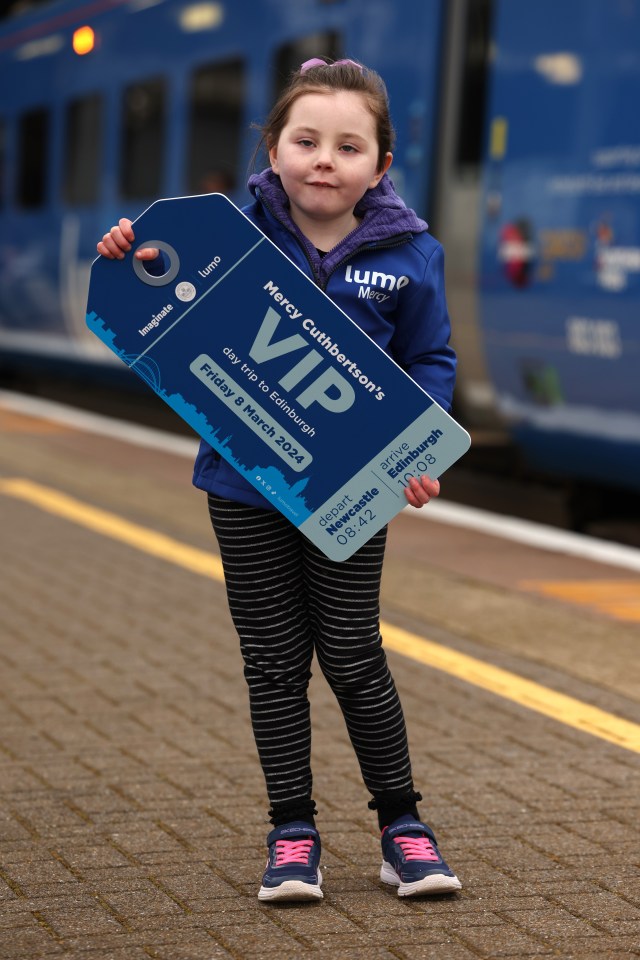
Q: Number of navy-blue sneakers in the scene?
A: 2